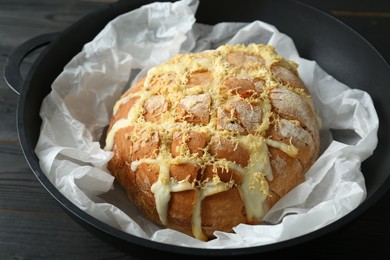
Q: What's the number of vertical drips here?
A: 3